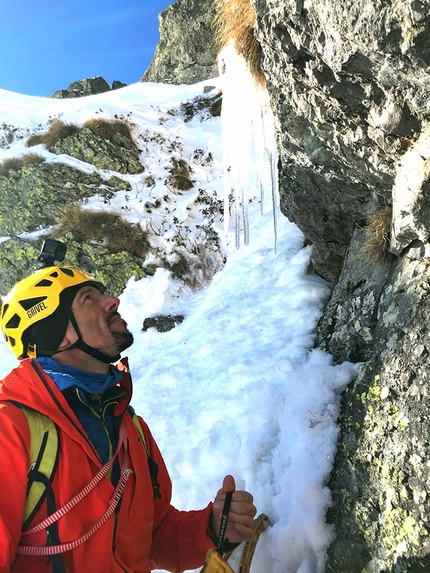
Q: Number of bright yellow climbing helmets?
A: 1